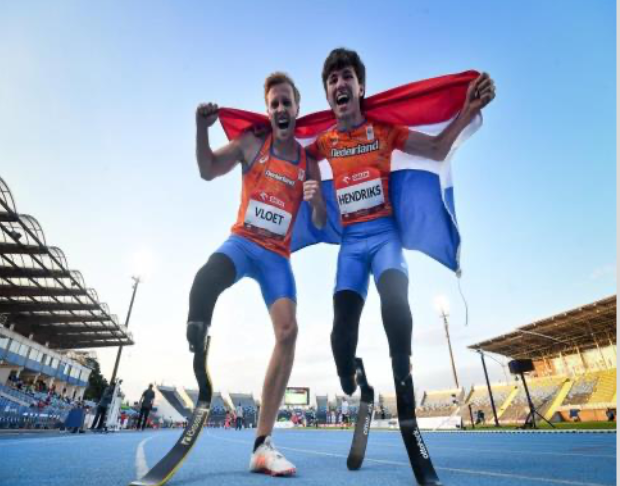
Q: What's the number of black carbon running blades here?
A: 3